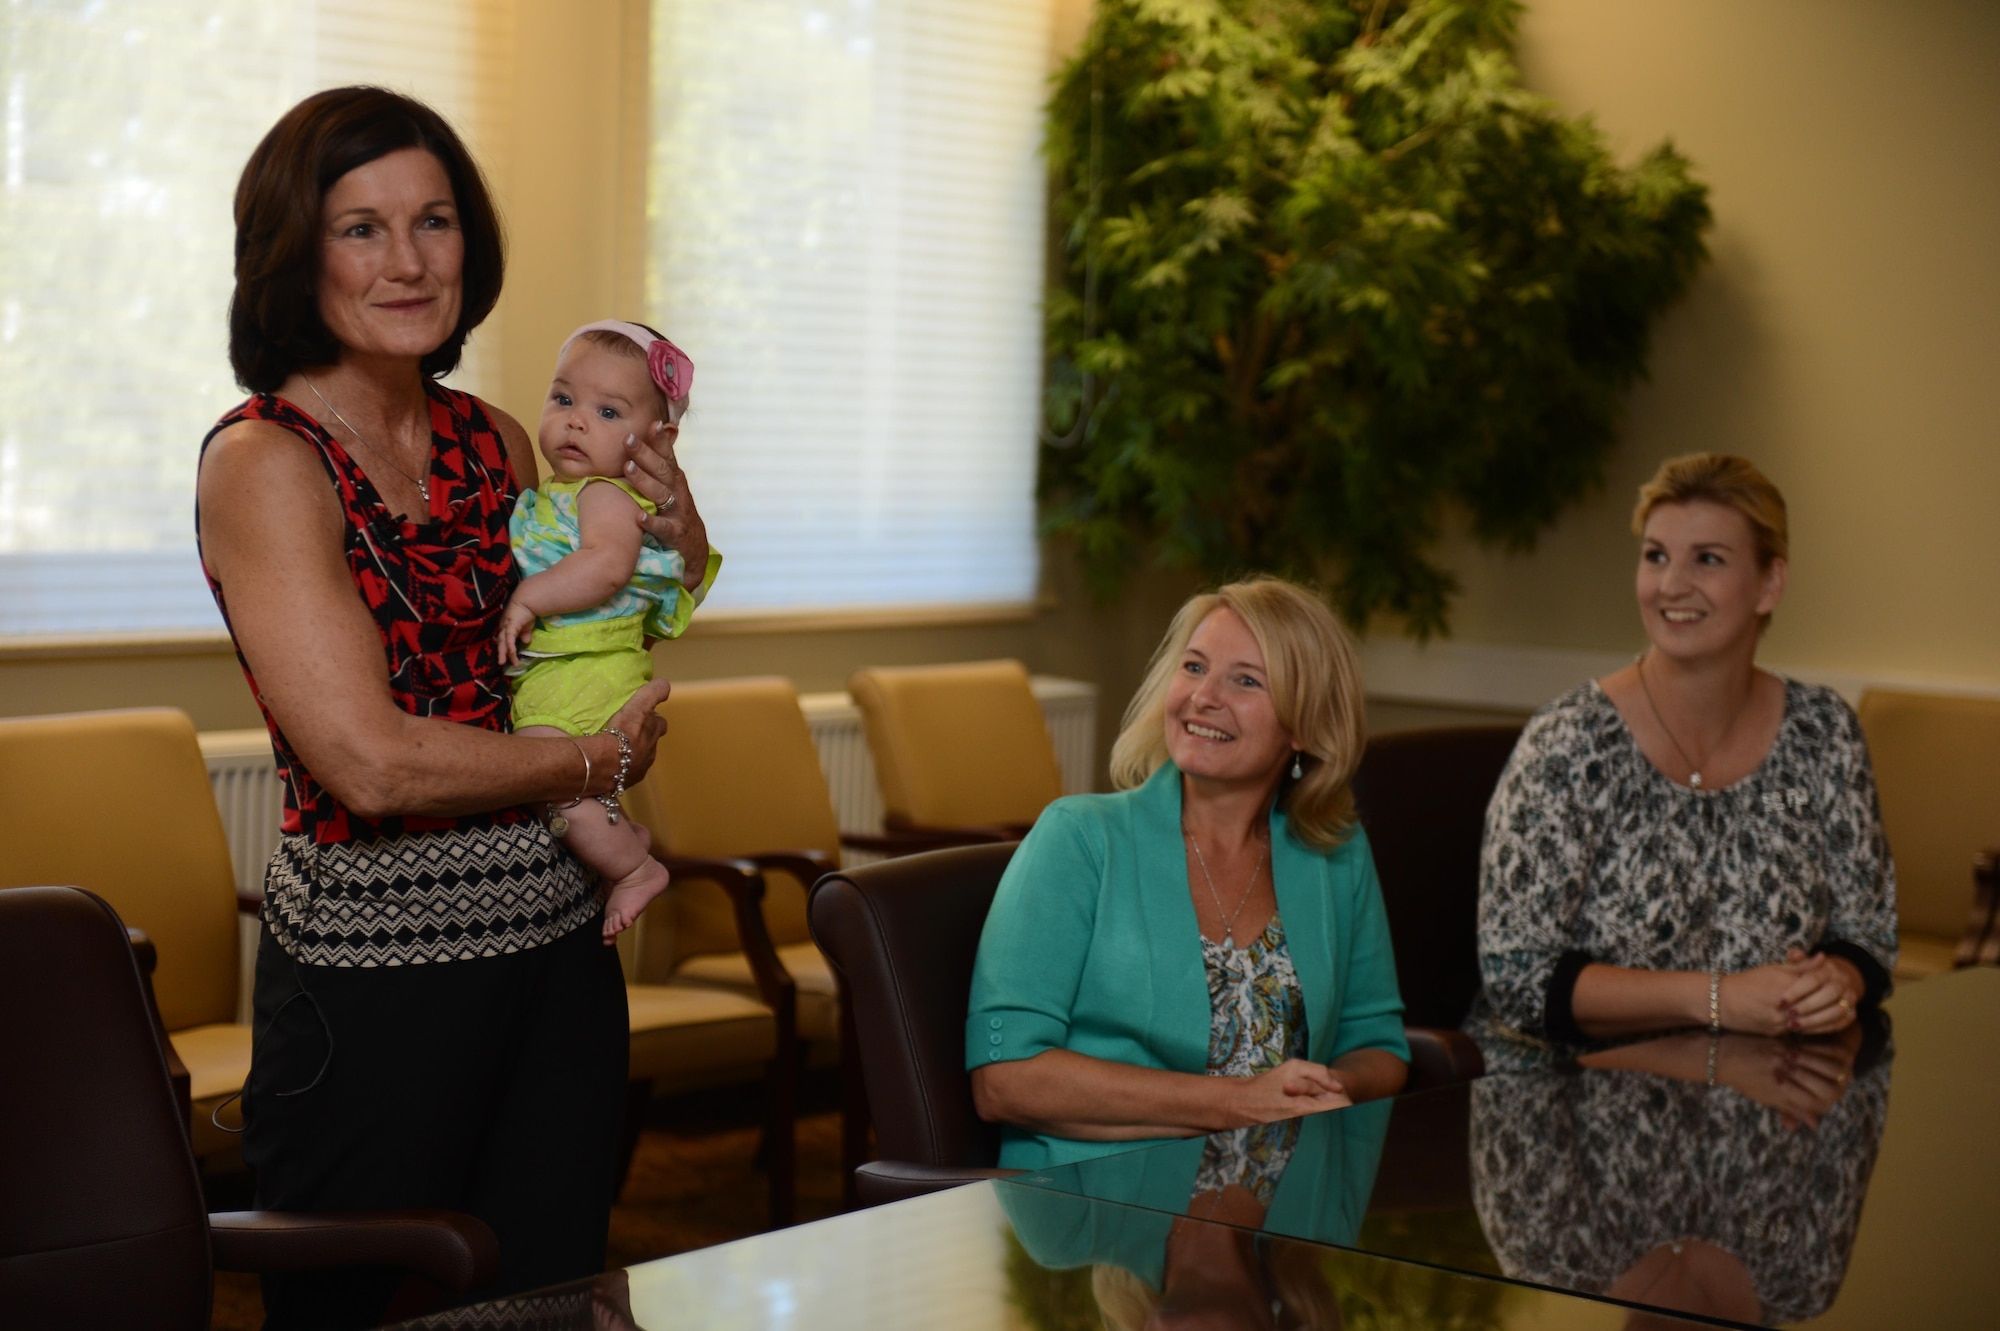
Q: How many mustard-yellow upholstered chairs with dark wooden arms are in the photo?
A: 5